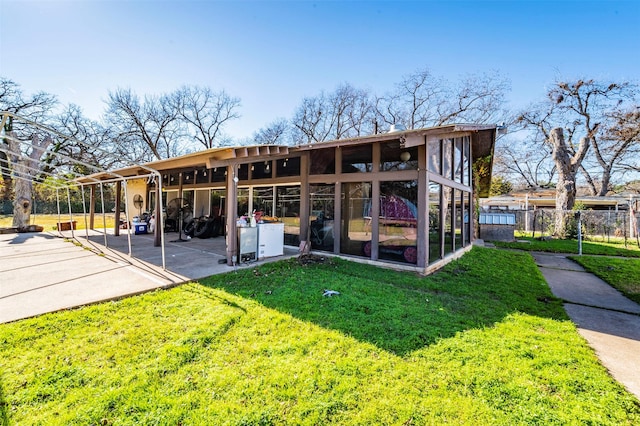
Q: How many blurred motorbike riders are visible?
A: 0